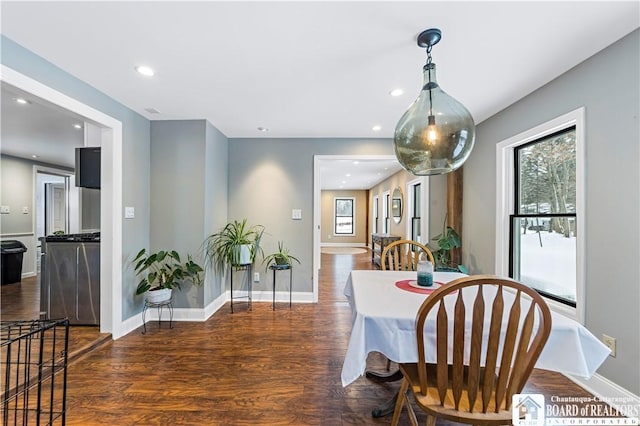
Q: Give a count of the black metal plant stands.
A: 3